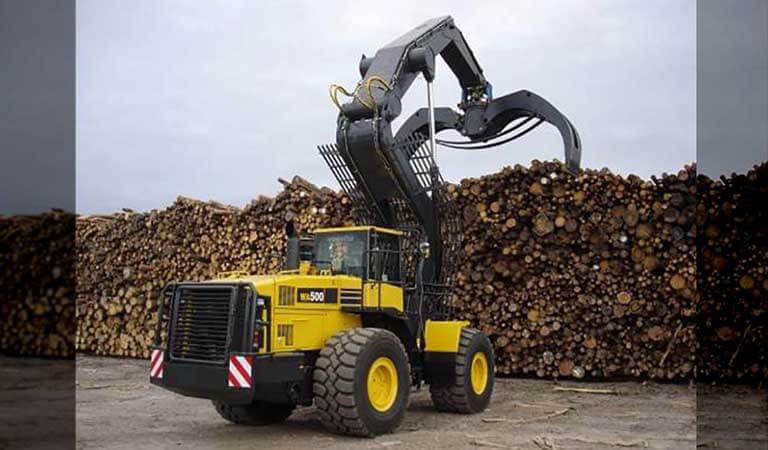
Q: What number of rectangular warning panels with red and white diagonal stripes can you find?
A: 2